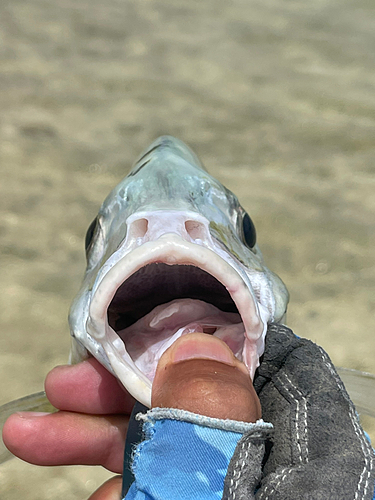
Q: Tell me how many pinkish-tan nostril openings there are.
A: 2